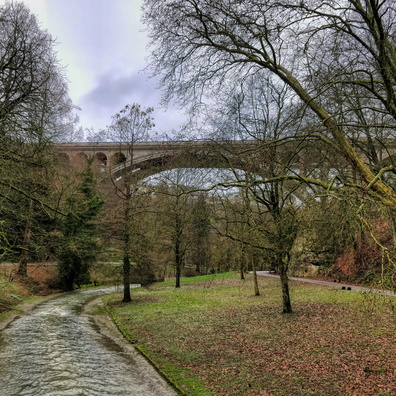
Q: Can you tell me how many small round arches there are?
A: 4